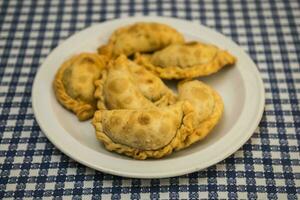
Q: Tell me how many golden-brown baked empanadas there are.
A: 7